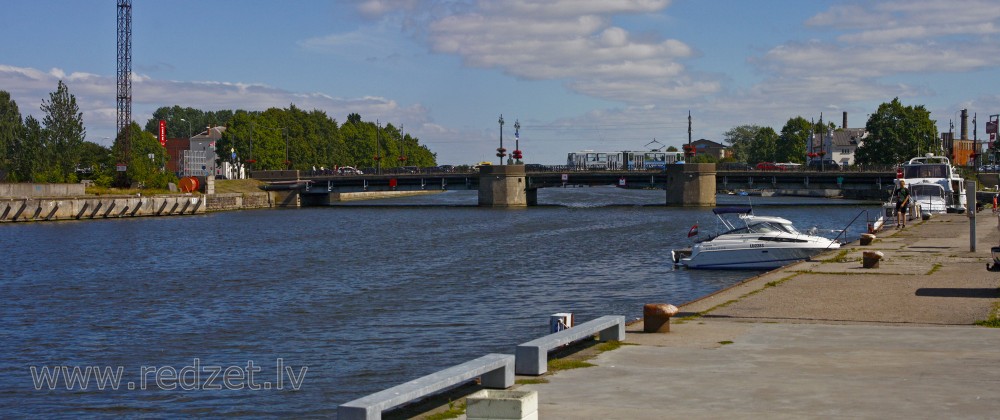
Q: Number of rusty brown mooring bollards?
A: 3